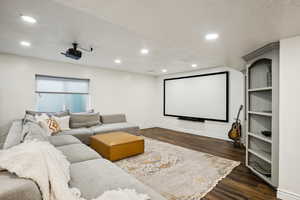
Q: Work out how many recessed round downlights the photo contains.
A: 7